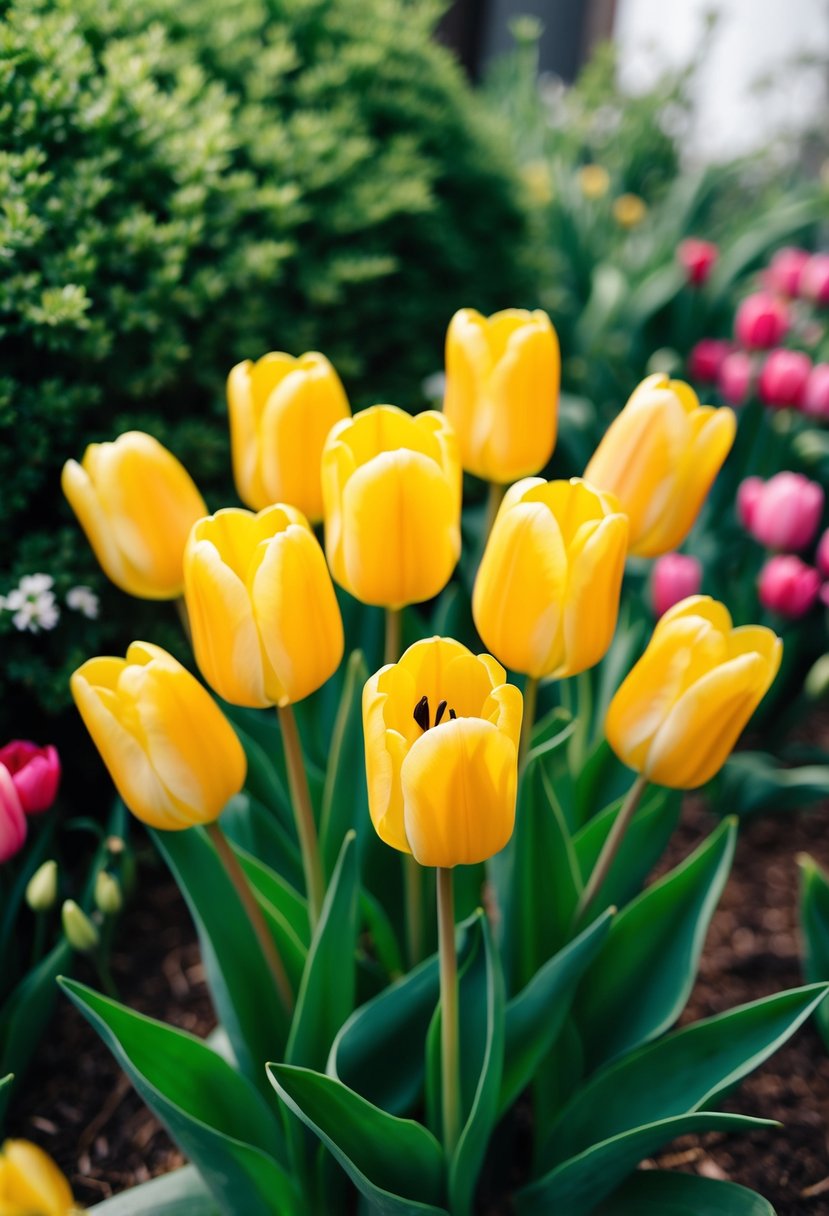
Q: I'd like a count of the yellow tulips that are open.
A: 1